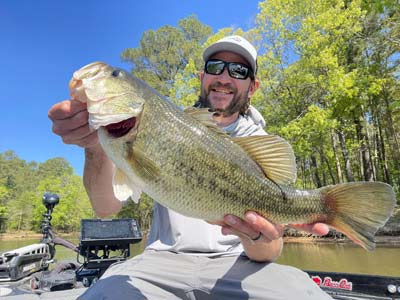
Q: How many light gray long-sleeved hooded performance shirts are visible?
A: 1